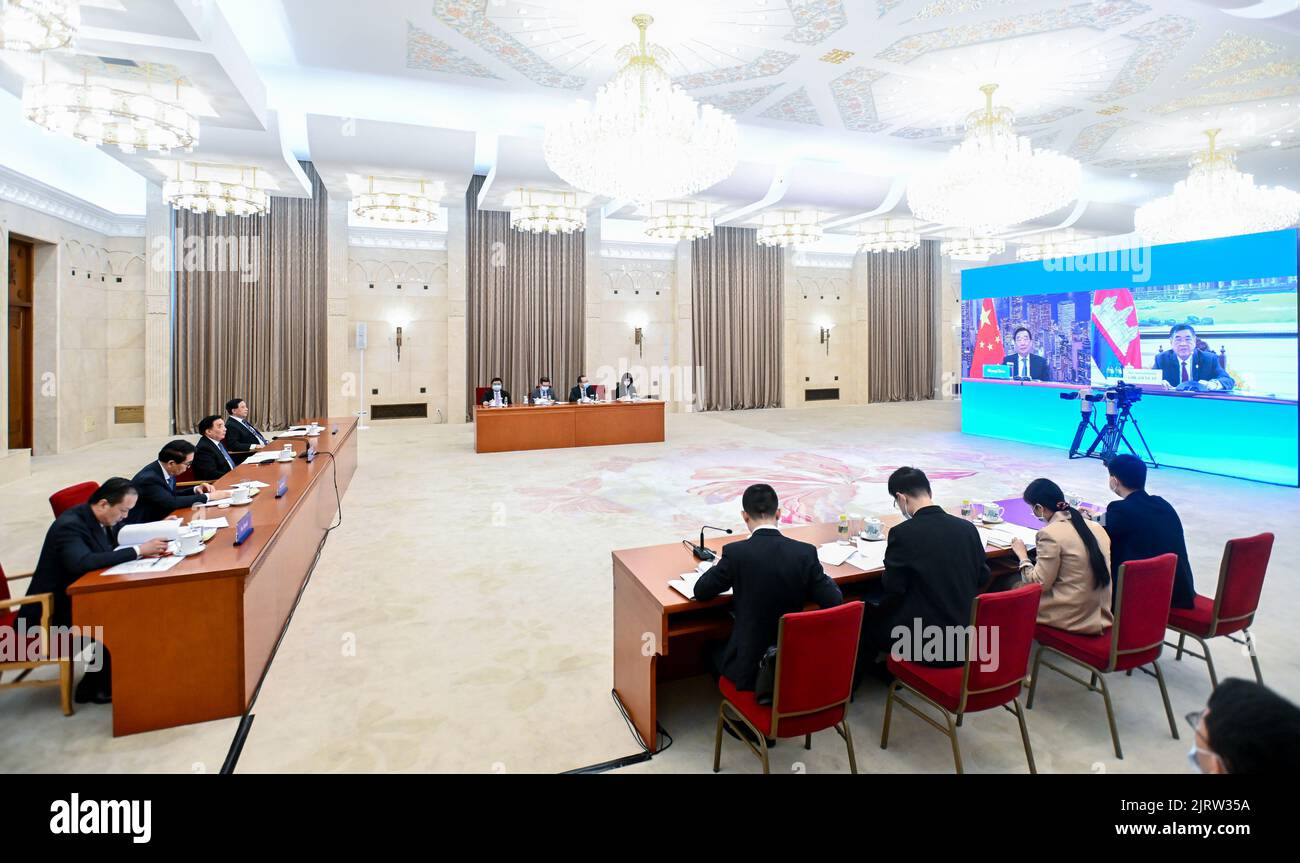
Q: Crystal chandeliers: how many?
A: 13